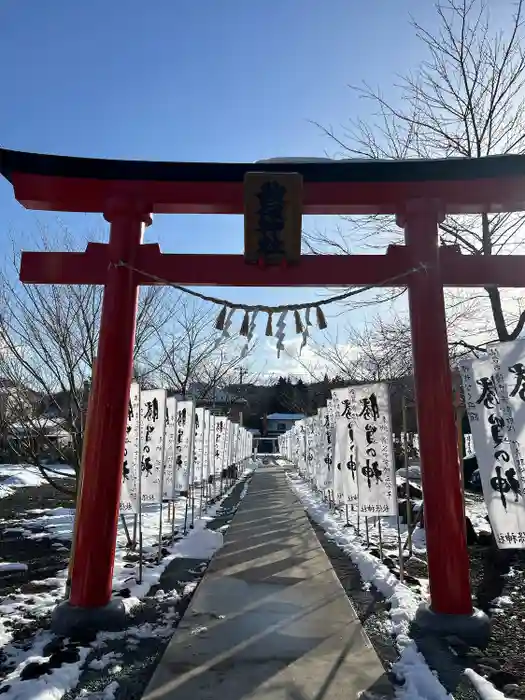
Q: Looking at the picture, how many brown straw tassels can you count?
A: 5